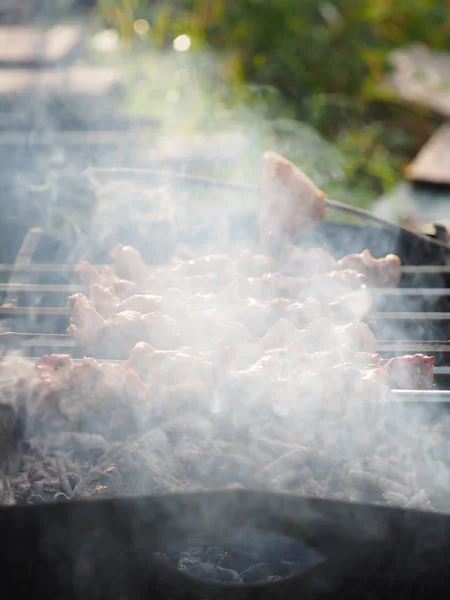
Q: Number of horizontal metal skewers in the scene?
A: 6